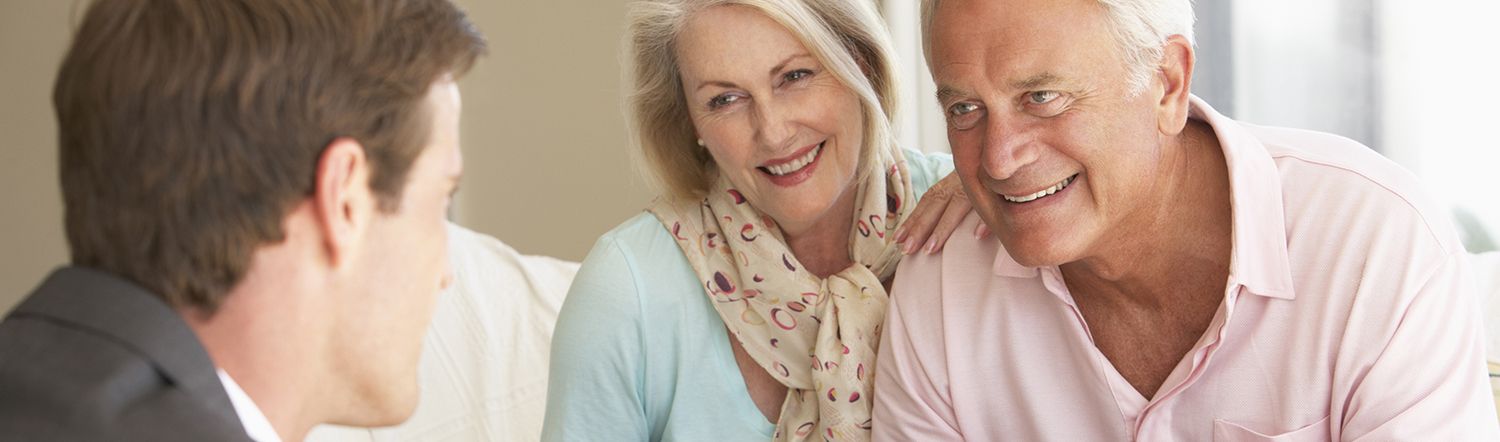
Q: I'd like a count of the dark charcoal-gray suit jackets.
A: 1